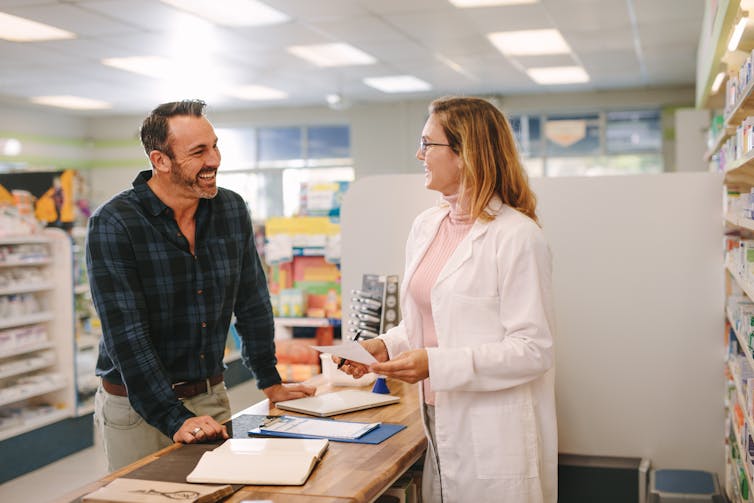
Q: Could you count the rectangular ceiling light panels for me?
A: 10